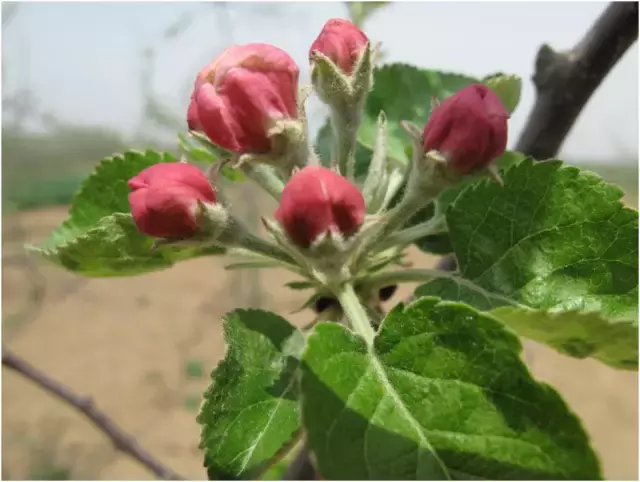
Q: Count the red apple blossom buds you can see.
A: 5